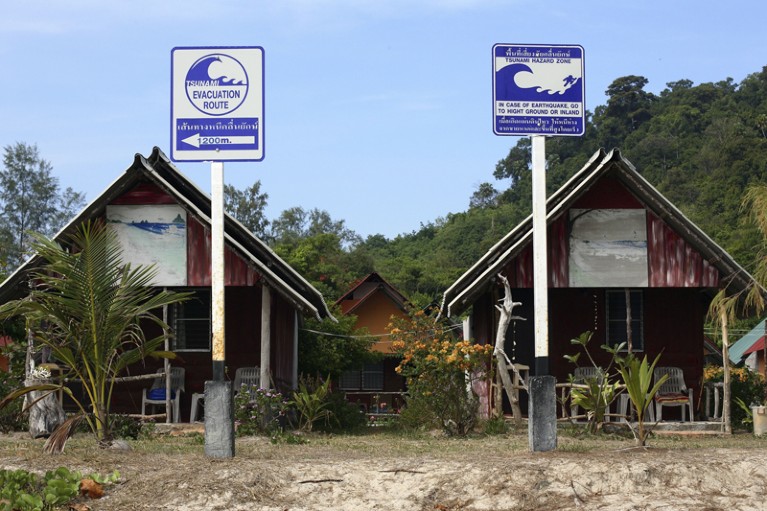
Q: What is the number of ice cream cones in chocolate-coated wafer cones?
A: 0